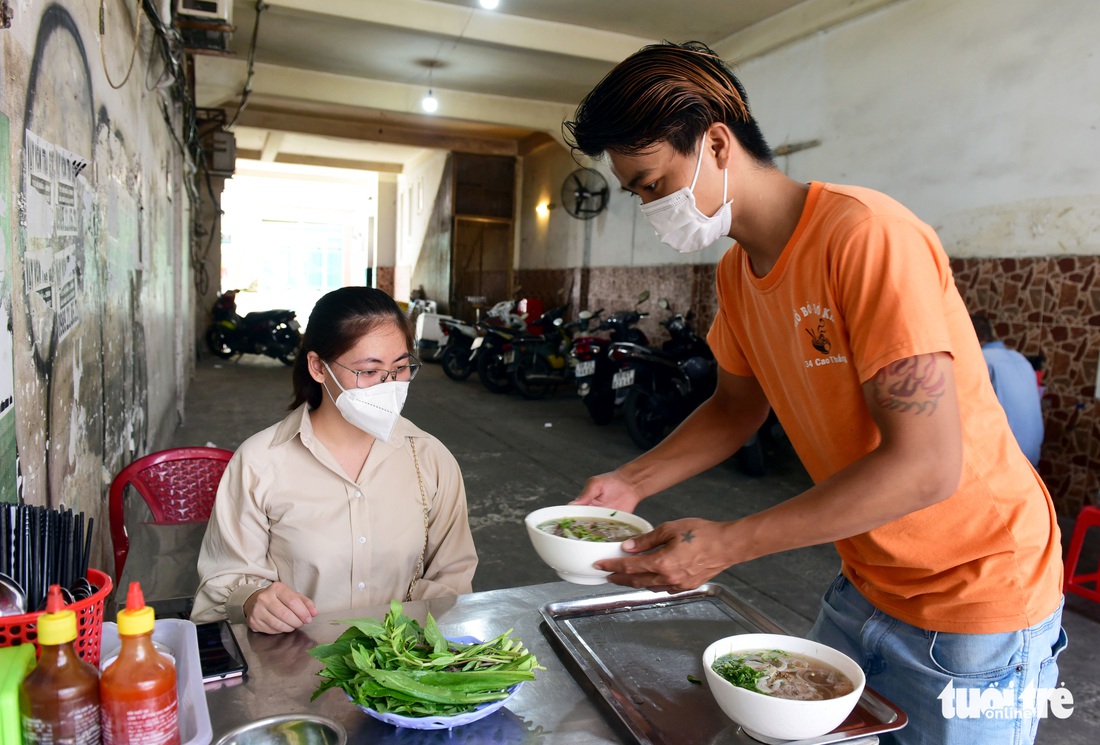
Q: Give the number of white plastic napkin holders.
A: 0